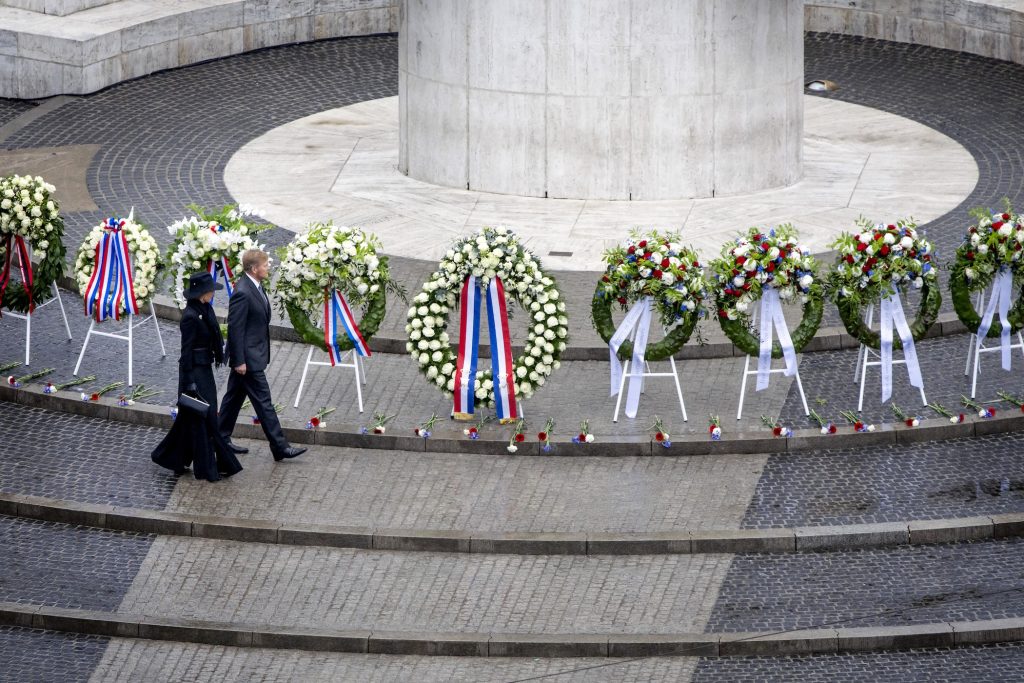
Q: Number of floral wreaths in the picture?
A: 9